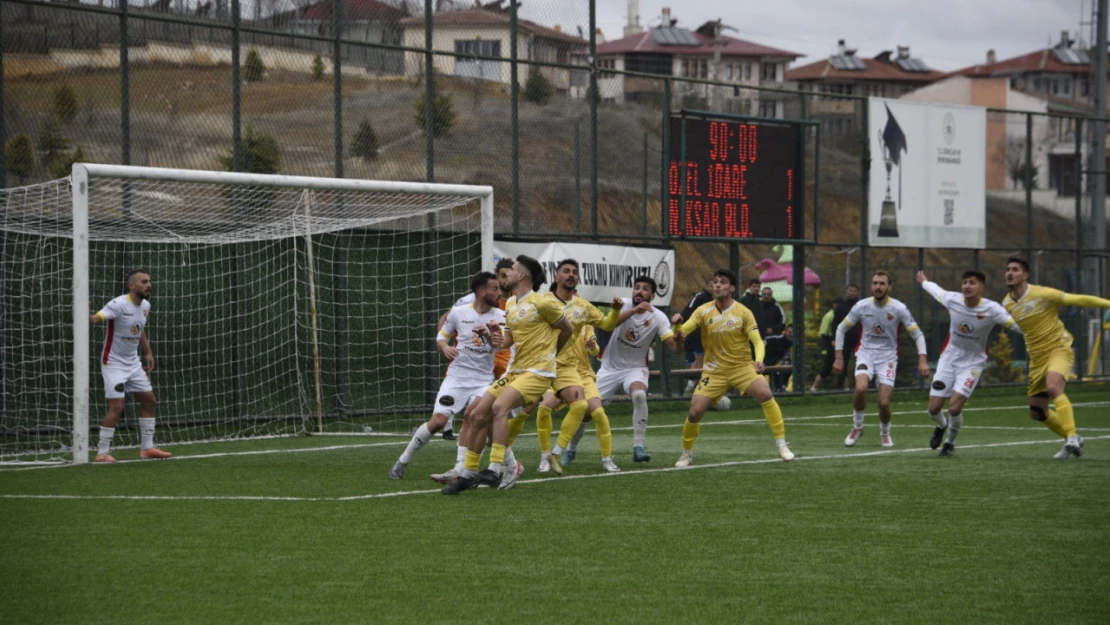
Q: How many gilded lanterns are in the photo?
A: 0